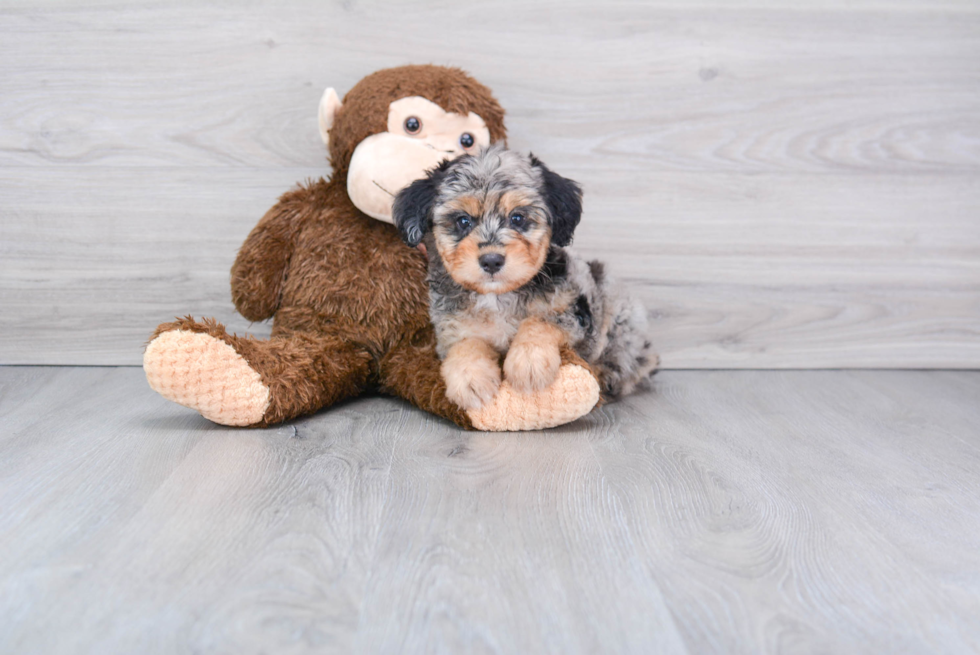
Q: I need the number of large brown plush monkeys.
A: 1